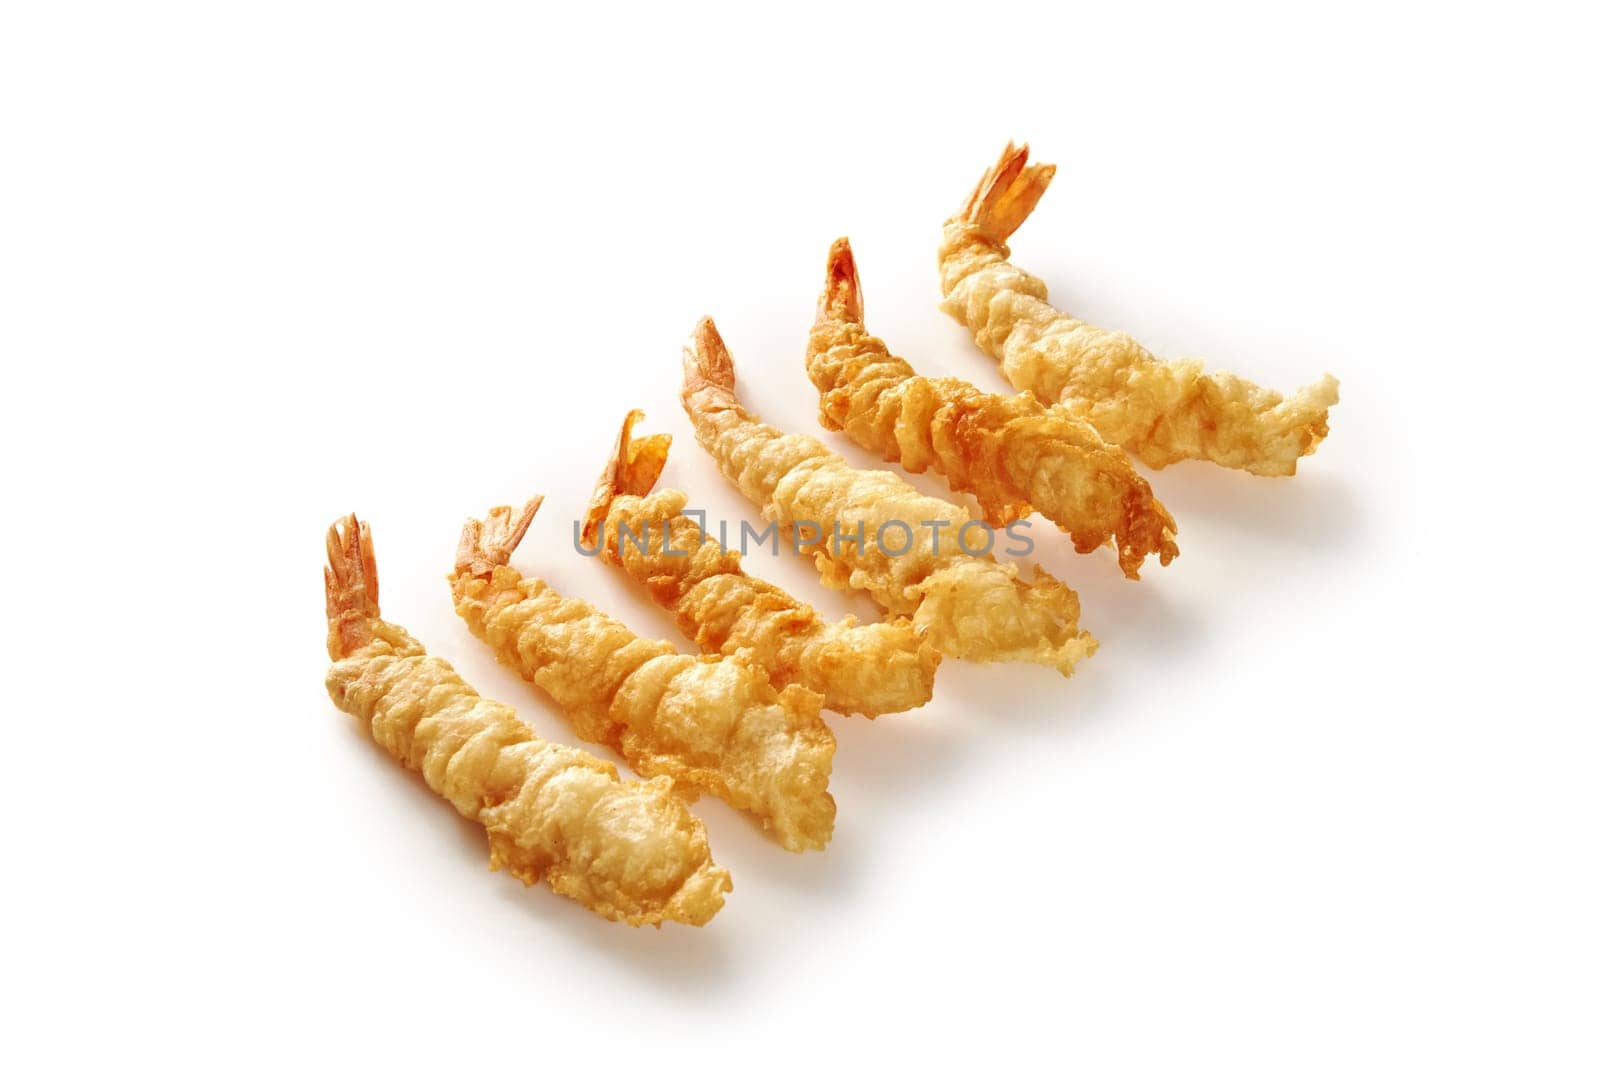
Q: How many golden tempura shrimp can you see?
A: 6